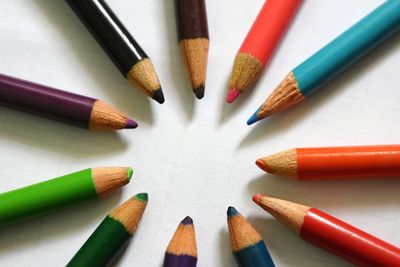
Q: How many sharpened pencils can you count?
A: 11